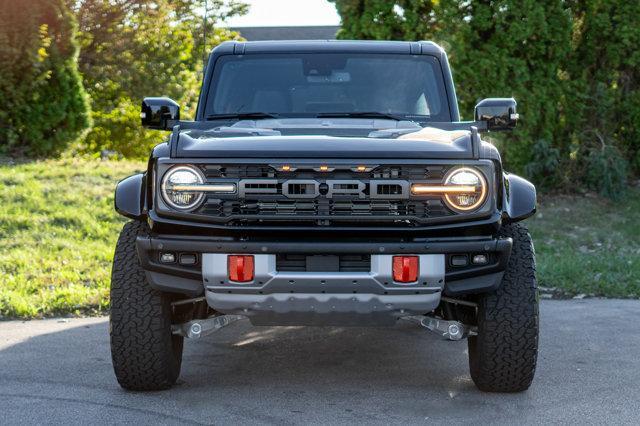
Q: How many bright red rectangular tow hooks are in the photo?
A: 2